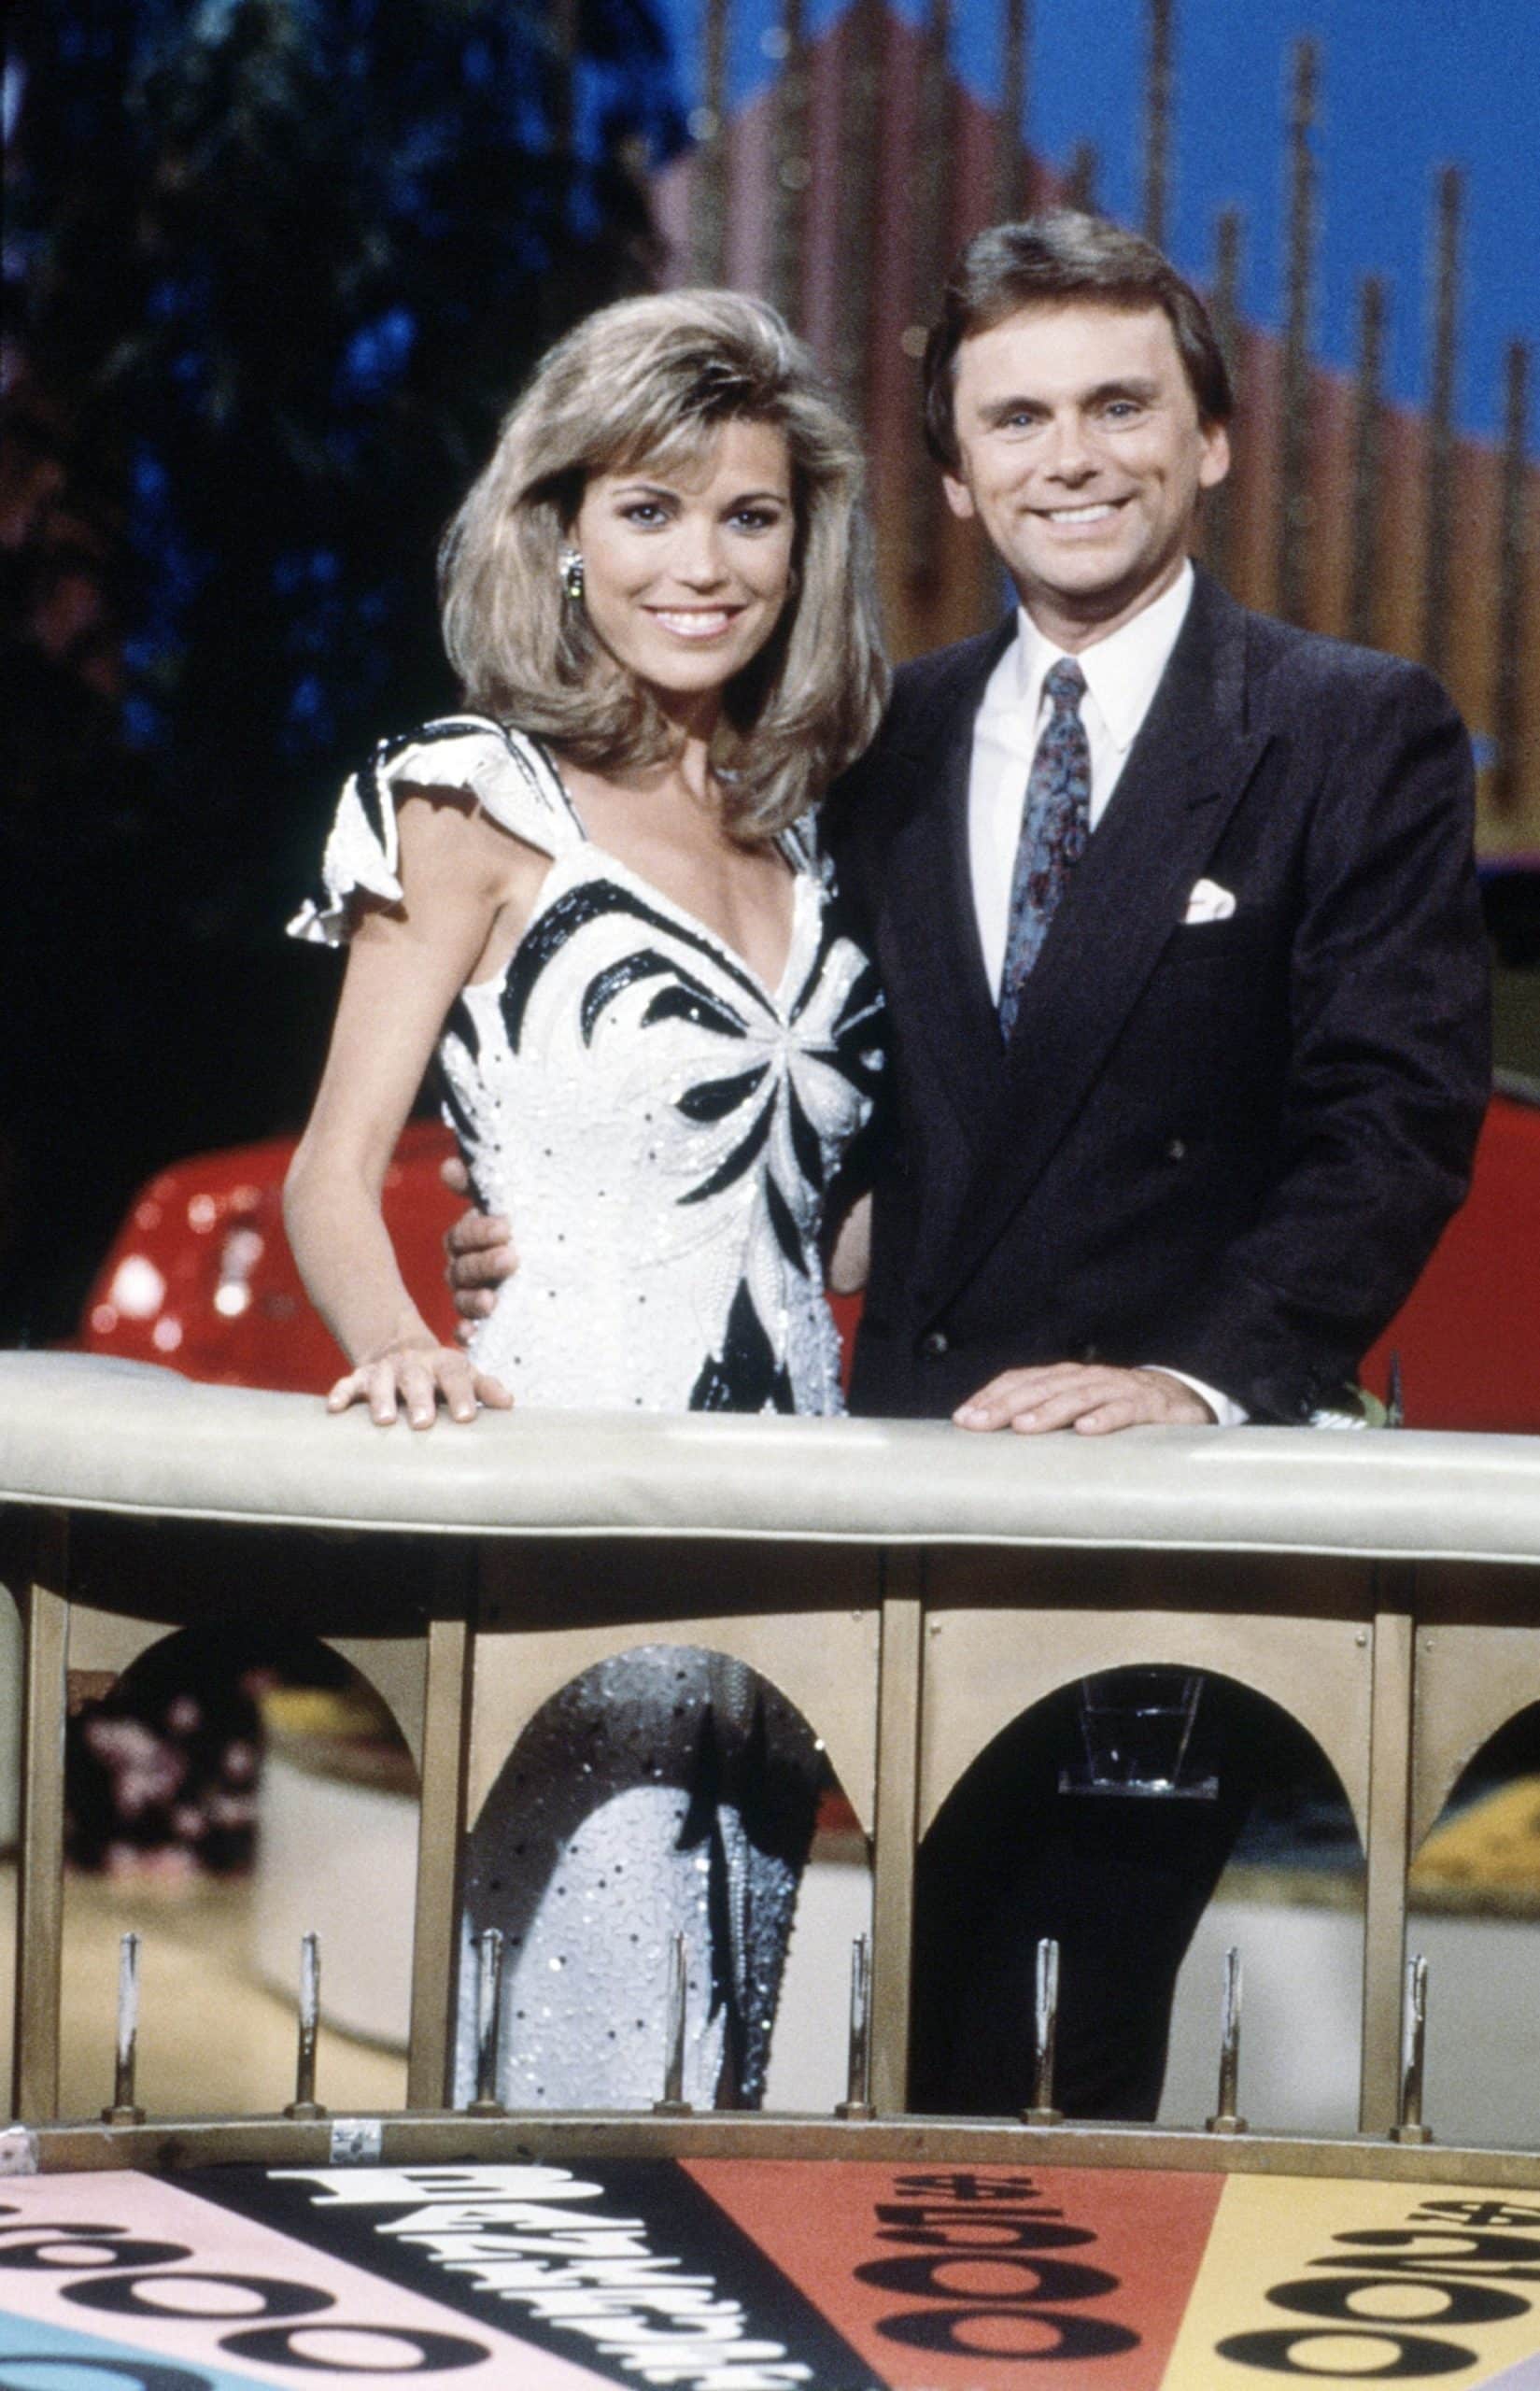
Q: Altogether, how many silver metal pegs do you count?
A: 8